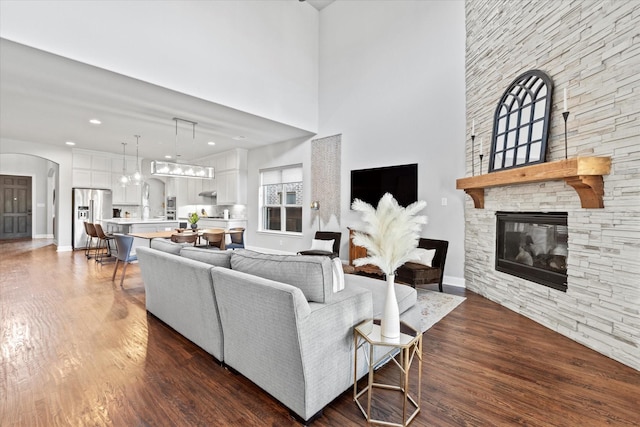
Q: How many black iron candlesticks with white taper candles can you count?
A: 3